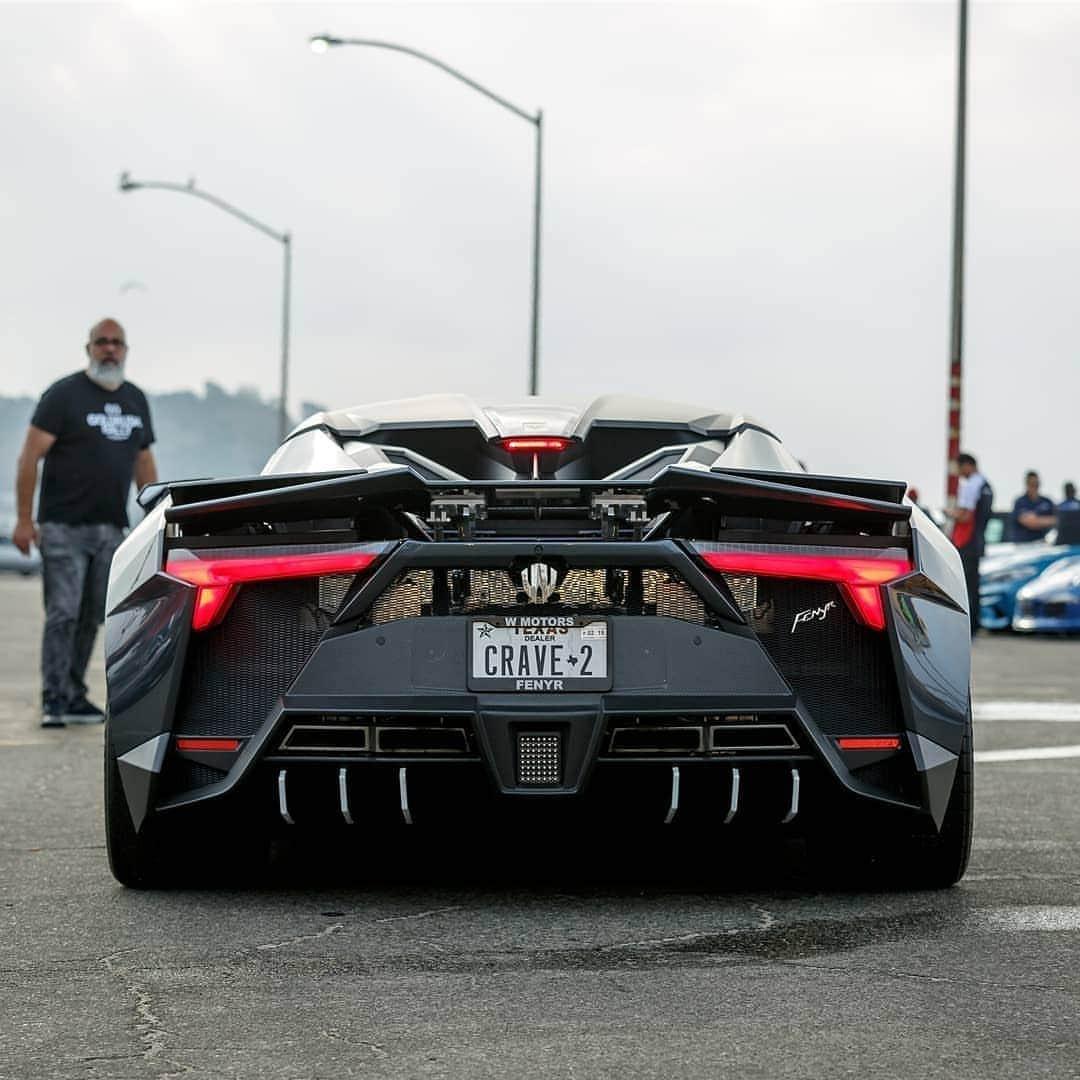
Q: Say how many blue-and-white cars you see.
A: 2